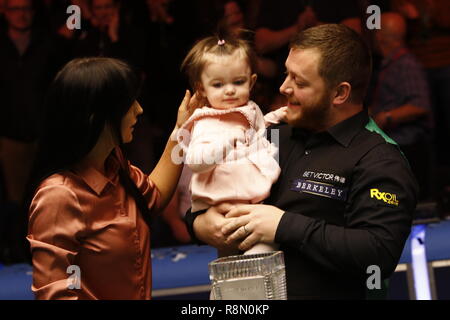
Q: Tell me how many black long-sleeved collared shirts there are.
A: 1